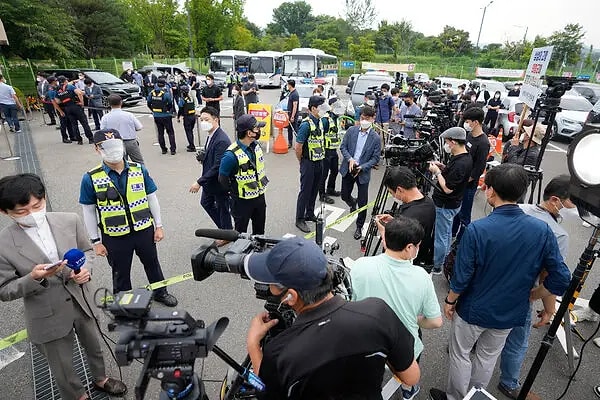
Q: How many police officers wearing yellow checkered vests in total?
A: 4